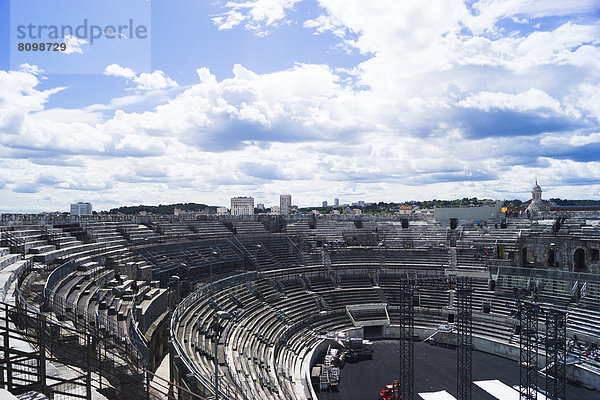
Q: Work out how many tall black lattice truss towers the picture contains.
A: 4